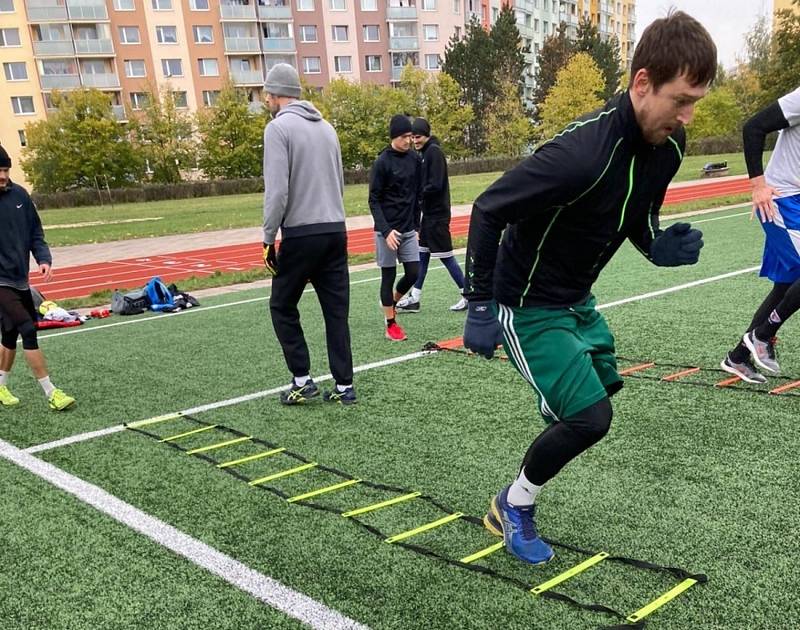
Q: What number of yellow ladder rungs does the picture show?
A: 11